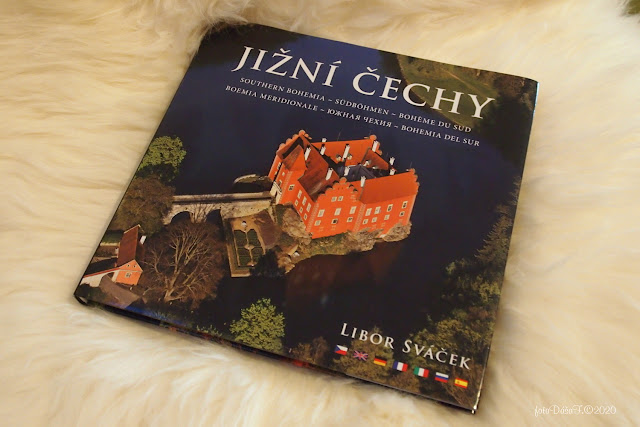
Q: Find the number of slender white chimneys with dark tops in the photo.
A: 10